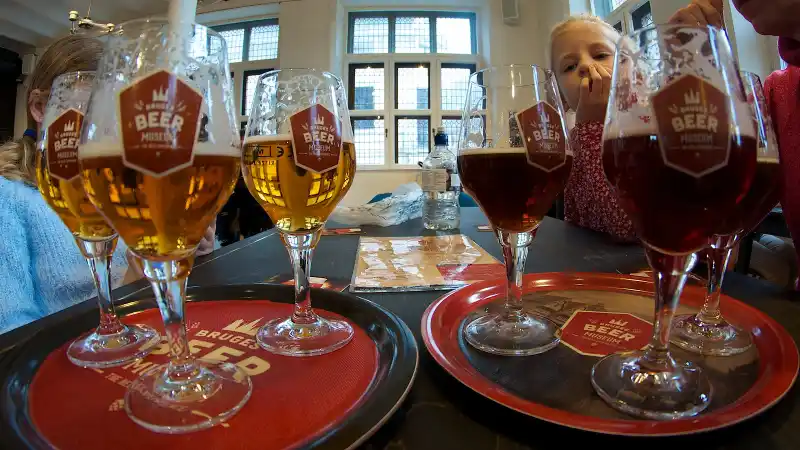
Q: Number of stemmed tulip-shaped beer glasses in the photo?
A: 6